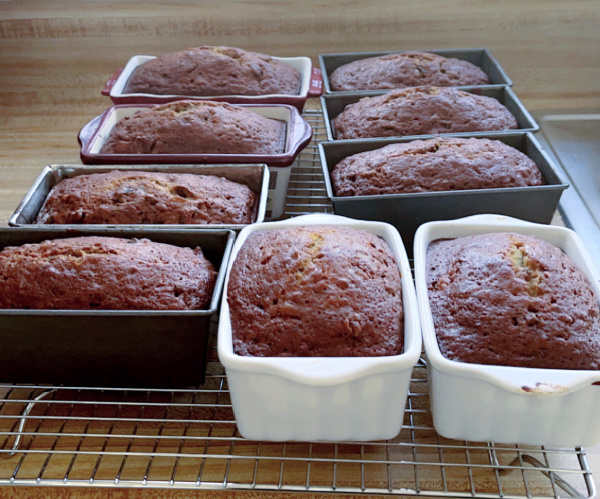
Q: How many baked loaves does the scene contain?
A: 9